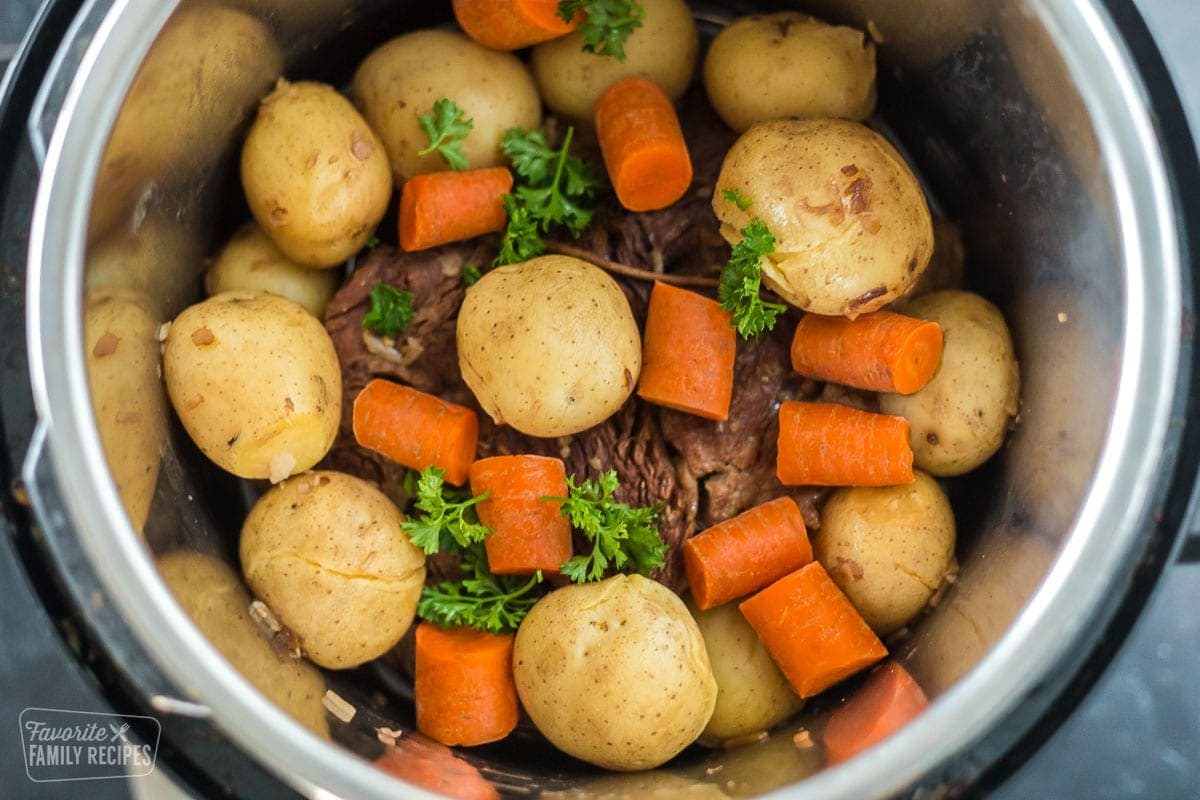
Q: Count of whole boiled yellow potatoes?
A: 13